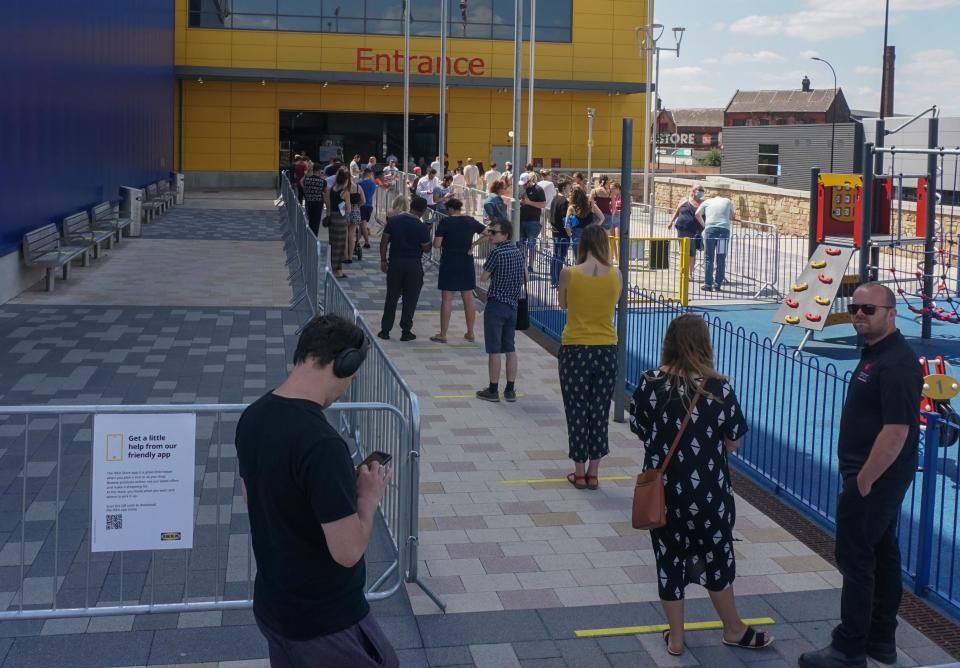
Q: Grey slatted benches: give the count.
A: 6